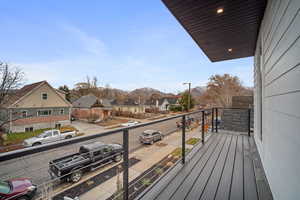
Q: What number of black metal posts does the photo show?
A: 6